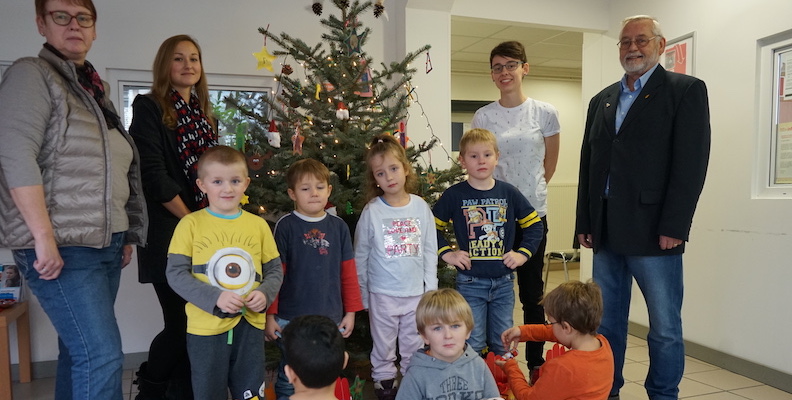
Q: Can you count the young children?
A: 7